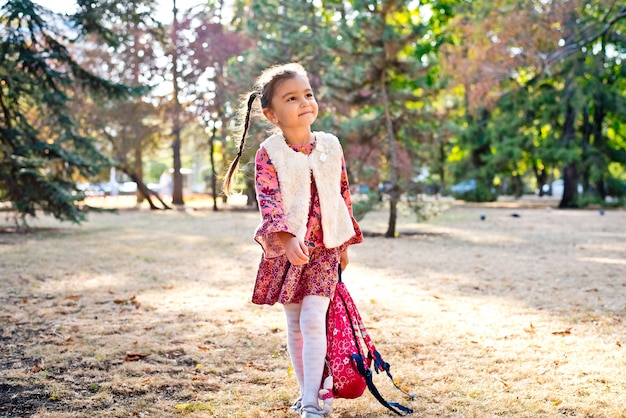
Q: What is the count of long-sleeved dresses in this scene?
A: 1